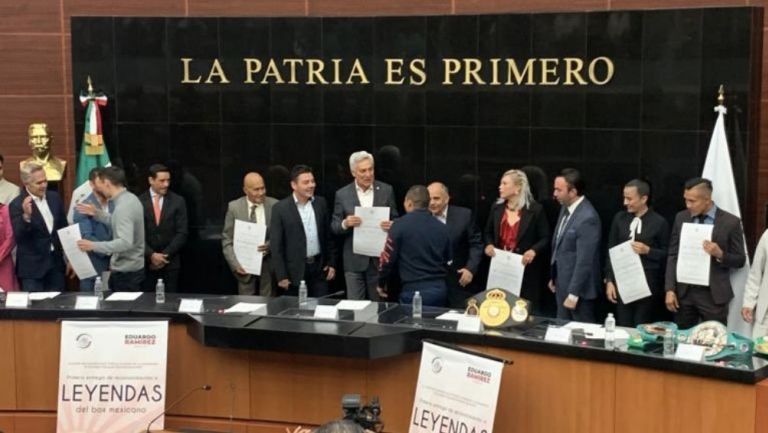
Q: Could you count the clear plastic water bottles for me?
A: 6